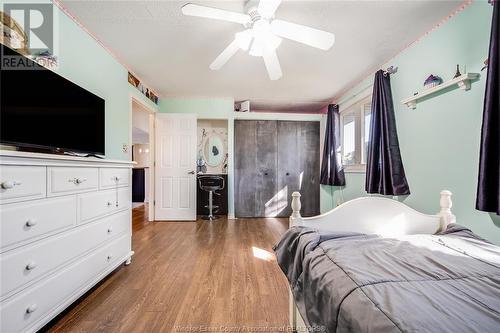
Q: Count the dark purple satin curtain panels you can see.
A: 3